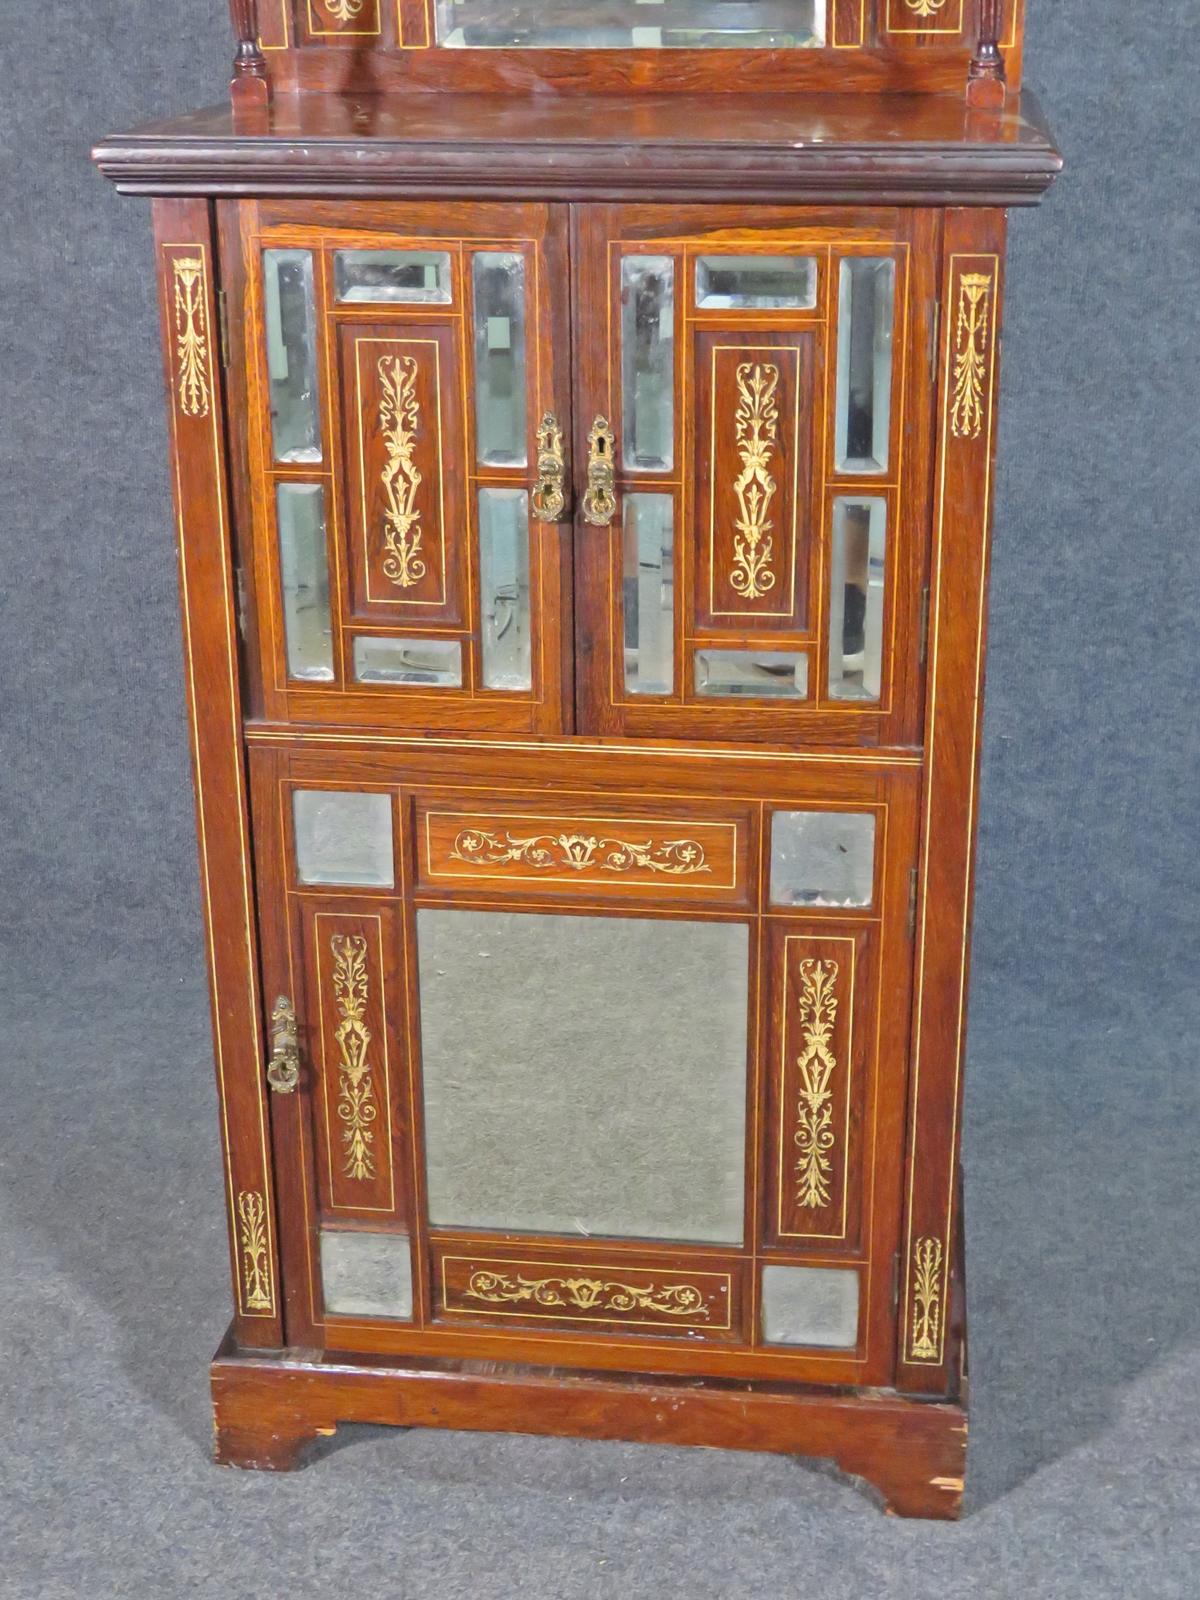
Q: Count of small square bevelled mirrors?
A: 4